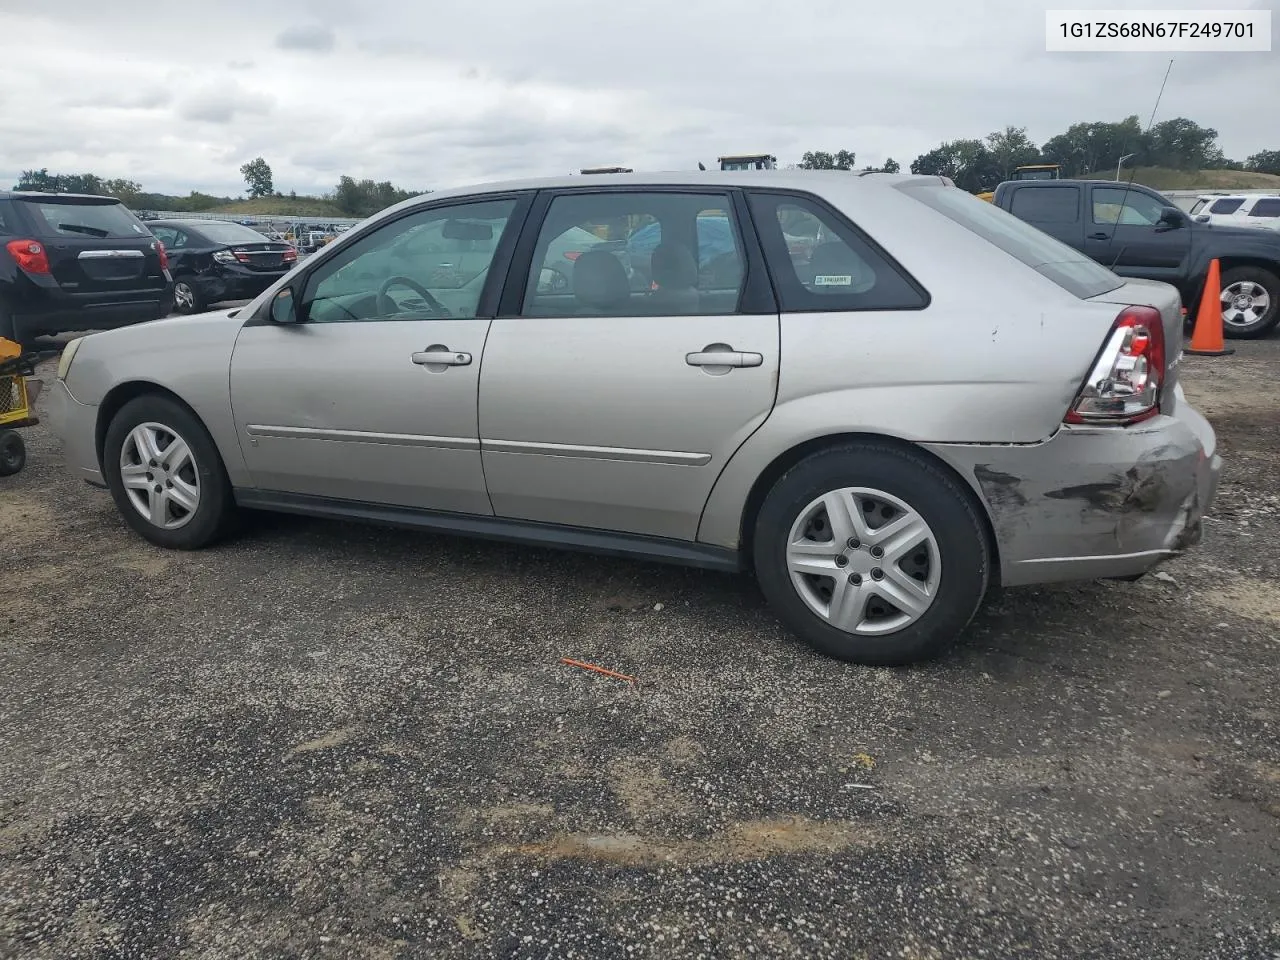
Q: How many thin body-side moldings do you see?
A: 2